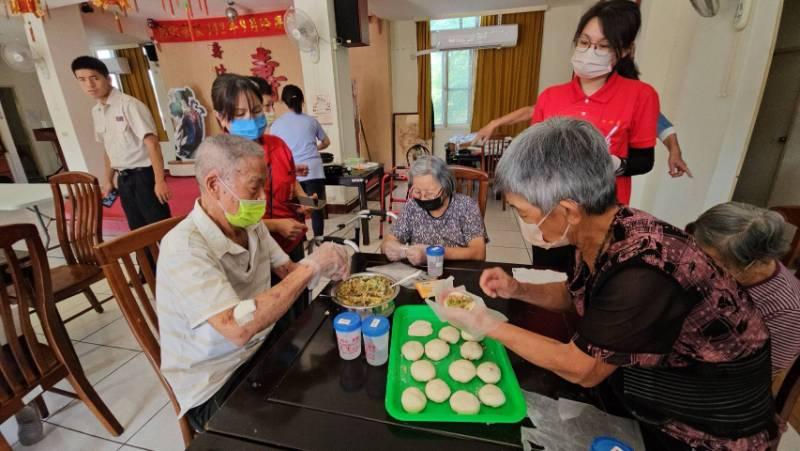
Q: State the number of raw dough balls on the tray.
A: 13